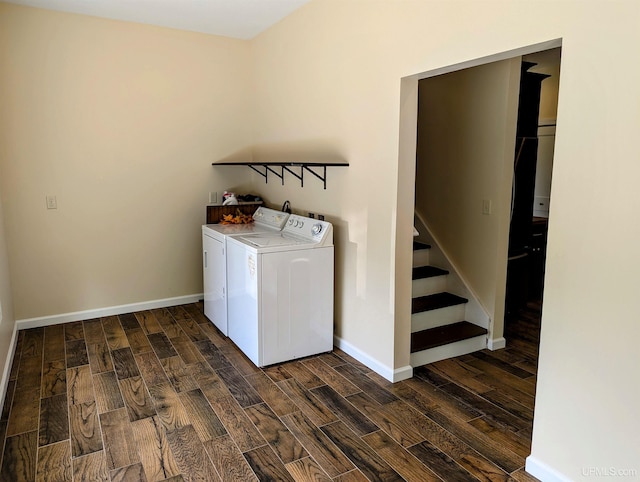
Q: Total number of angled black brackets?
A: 4